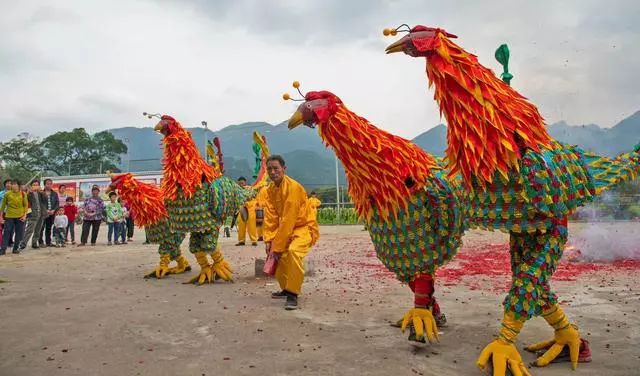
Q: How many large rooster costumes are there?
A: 4